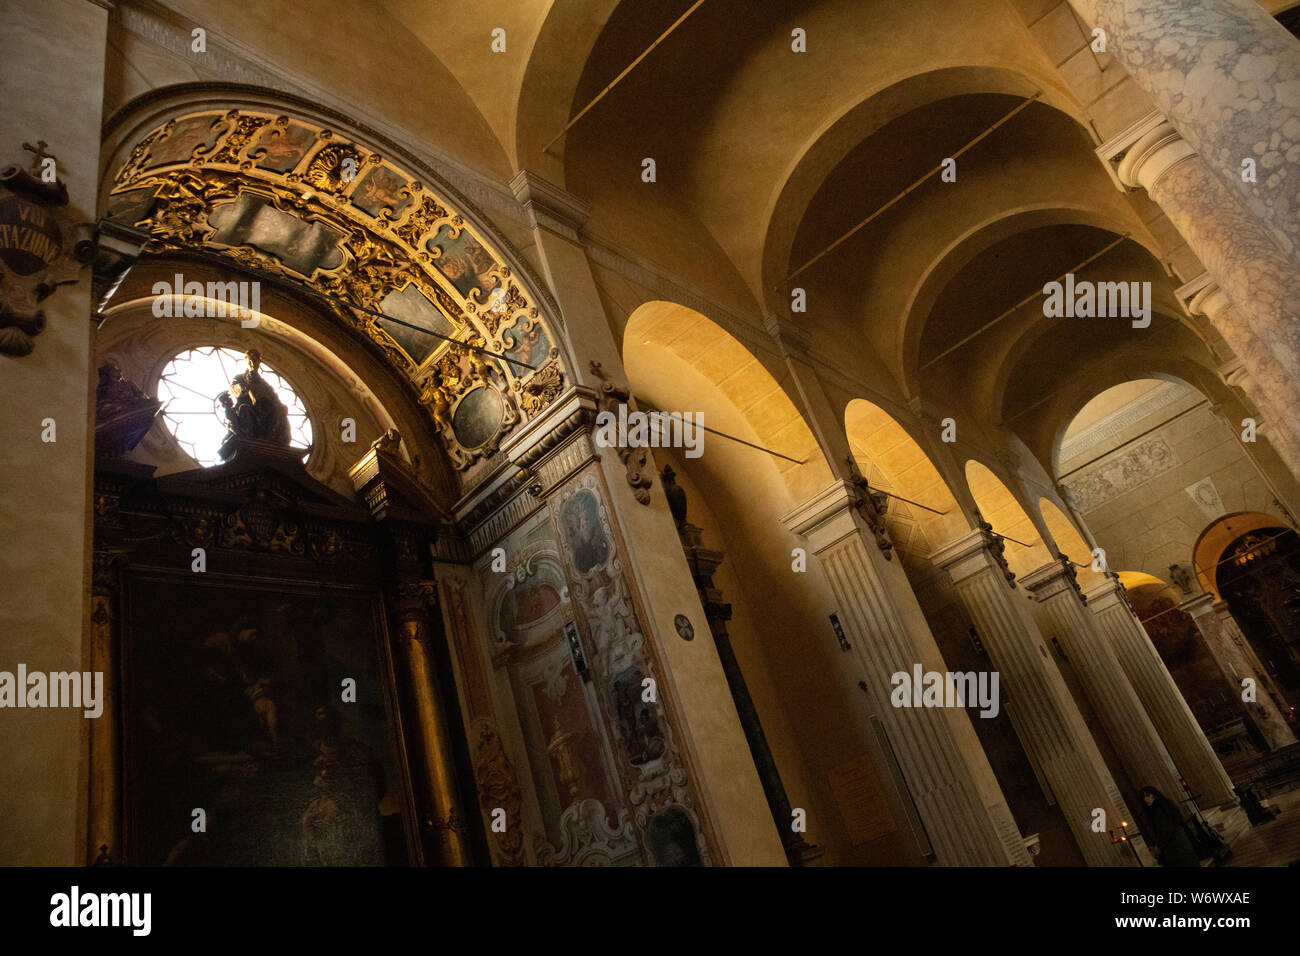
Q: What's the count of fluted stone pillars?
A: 4